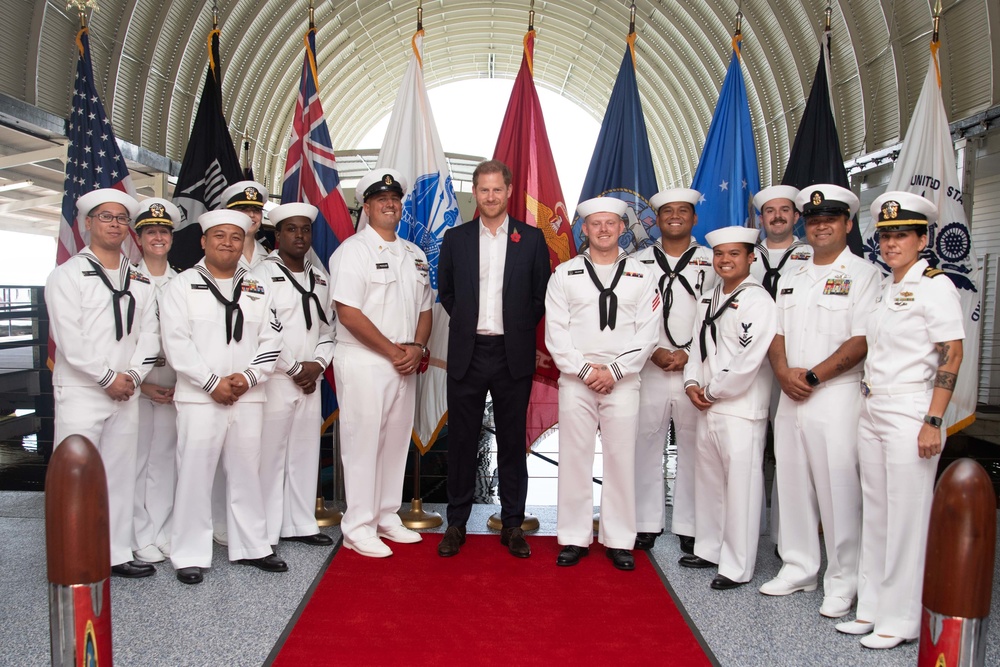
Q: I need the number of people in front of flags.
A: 13